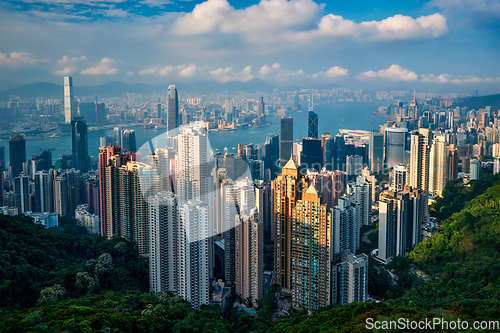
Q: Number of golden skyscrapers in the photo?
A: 2